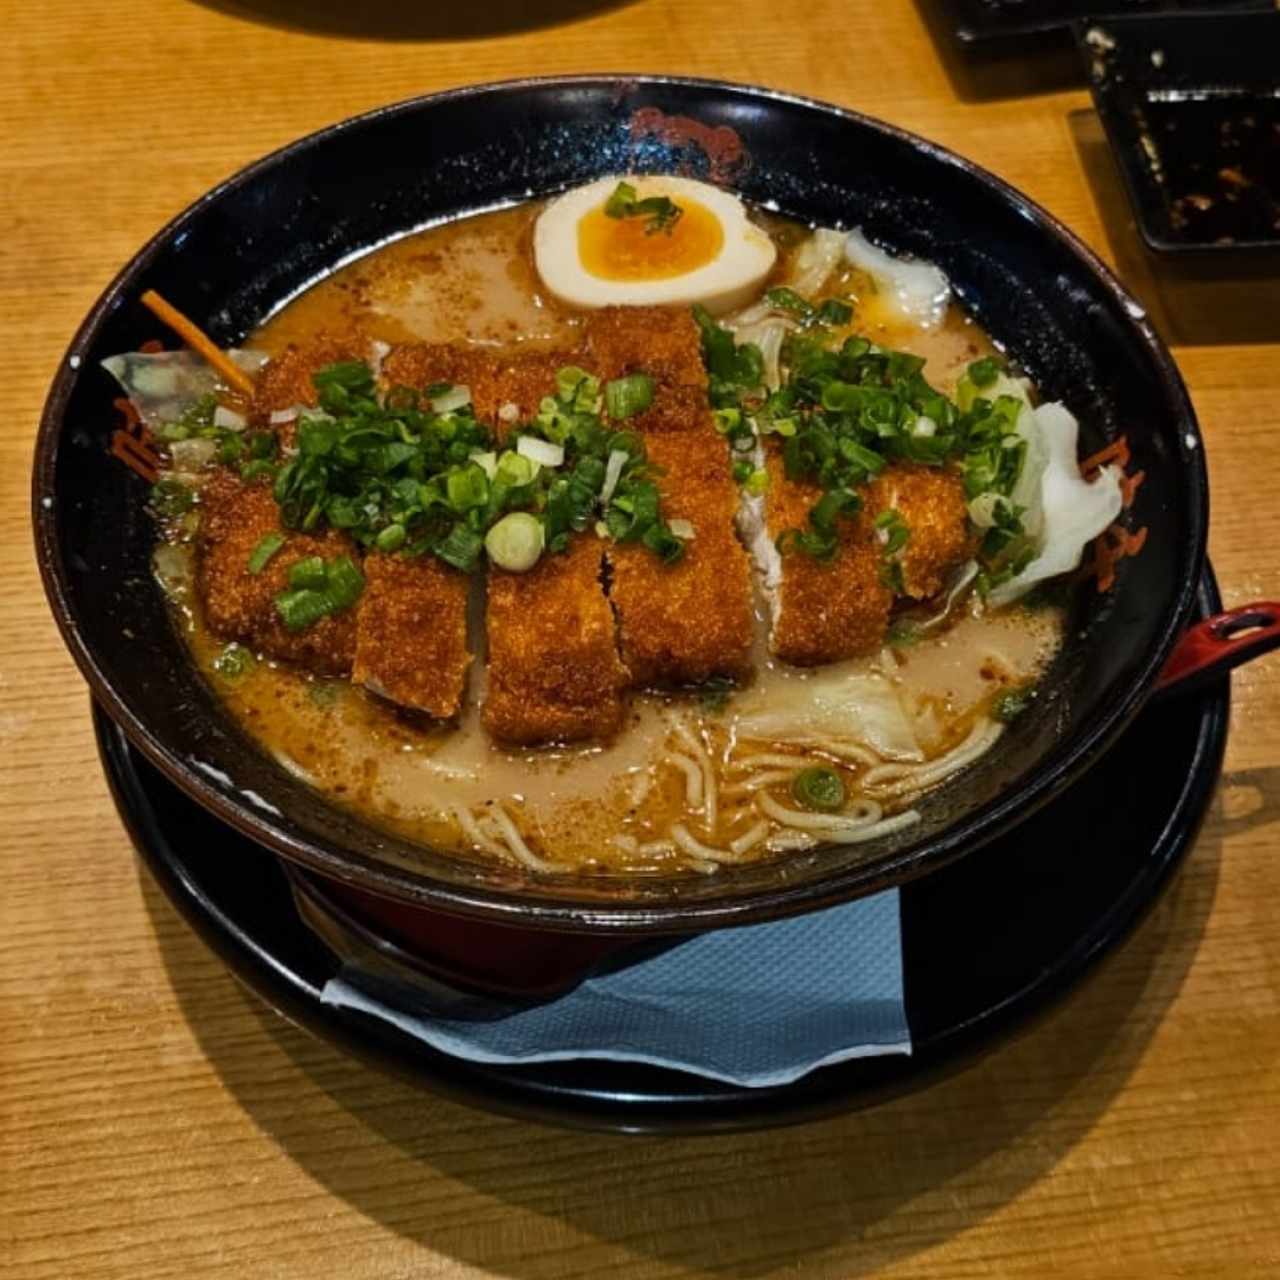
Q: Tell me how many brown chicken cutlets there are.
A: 6